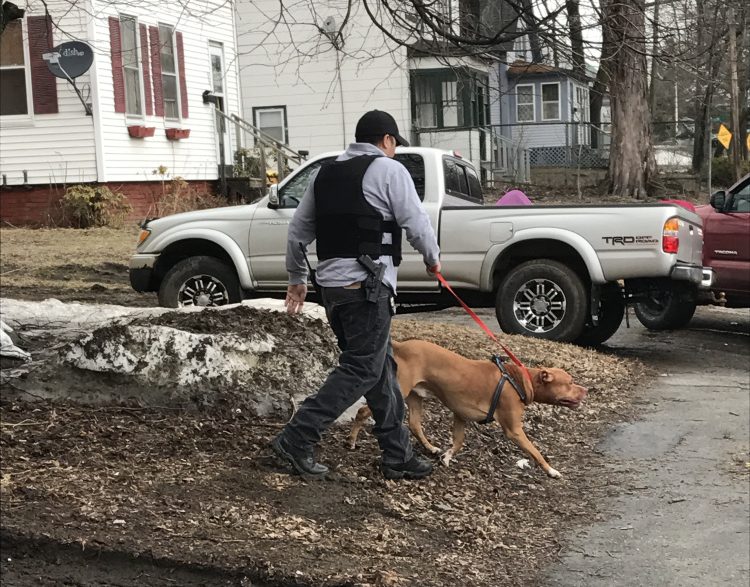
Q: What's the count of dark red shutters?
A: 5